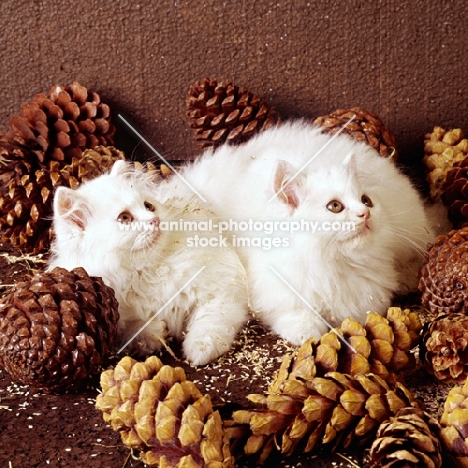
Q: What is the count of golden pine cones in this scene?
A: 5